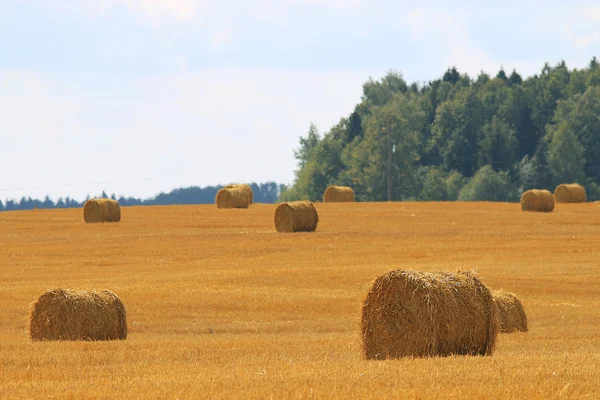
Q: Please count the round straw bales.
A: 10